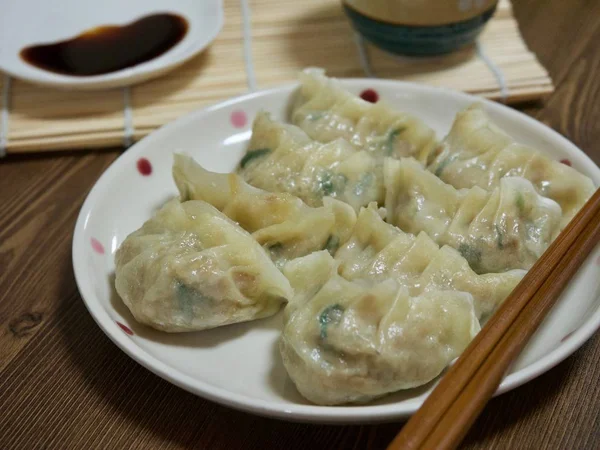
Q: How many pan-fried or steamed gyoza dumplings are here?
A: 8